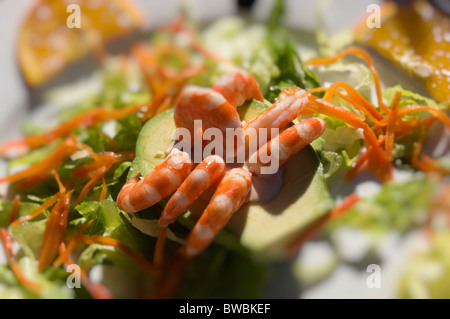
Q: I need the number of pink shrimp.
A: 7